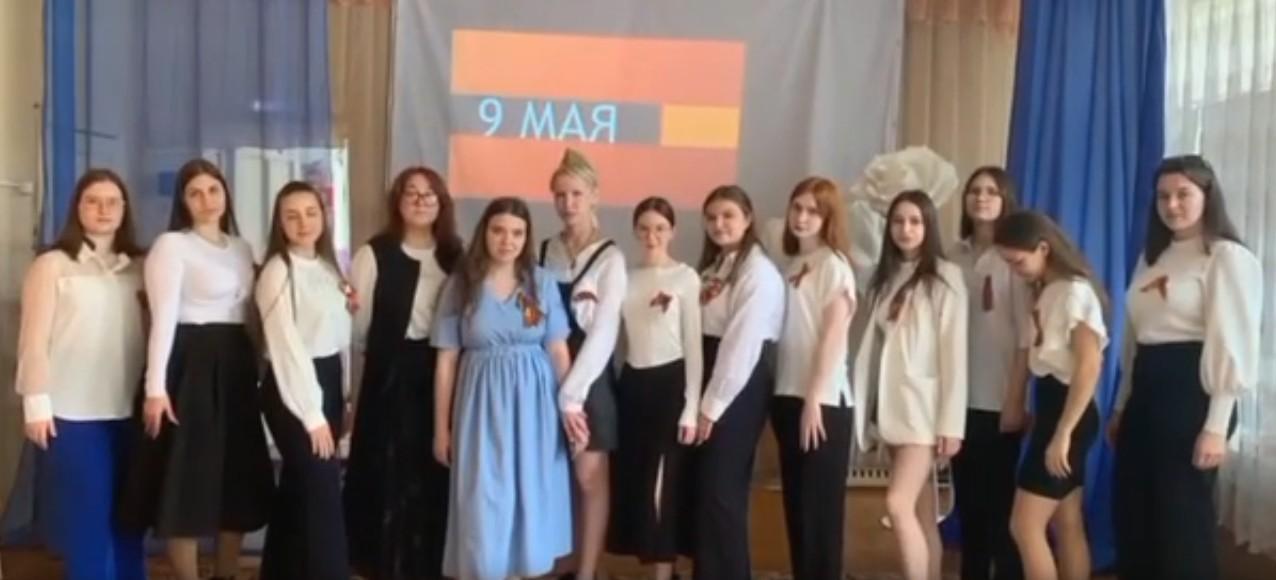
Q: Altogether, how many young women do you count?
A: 13